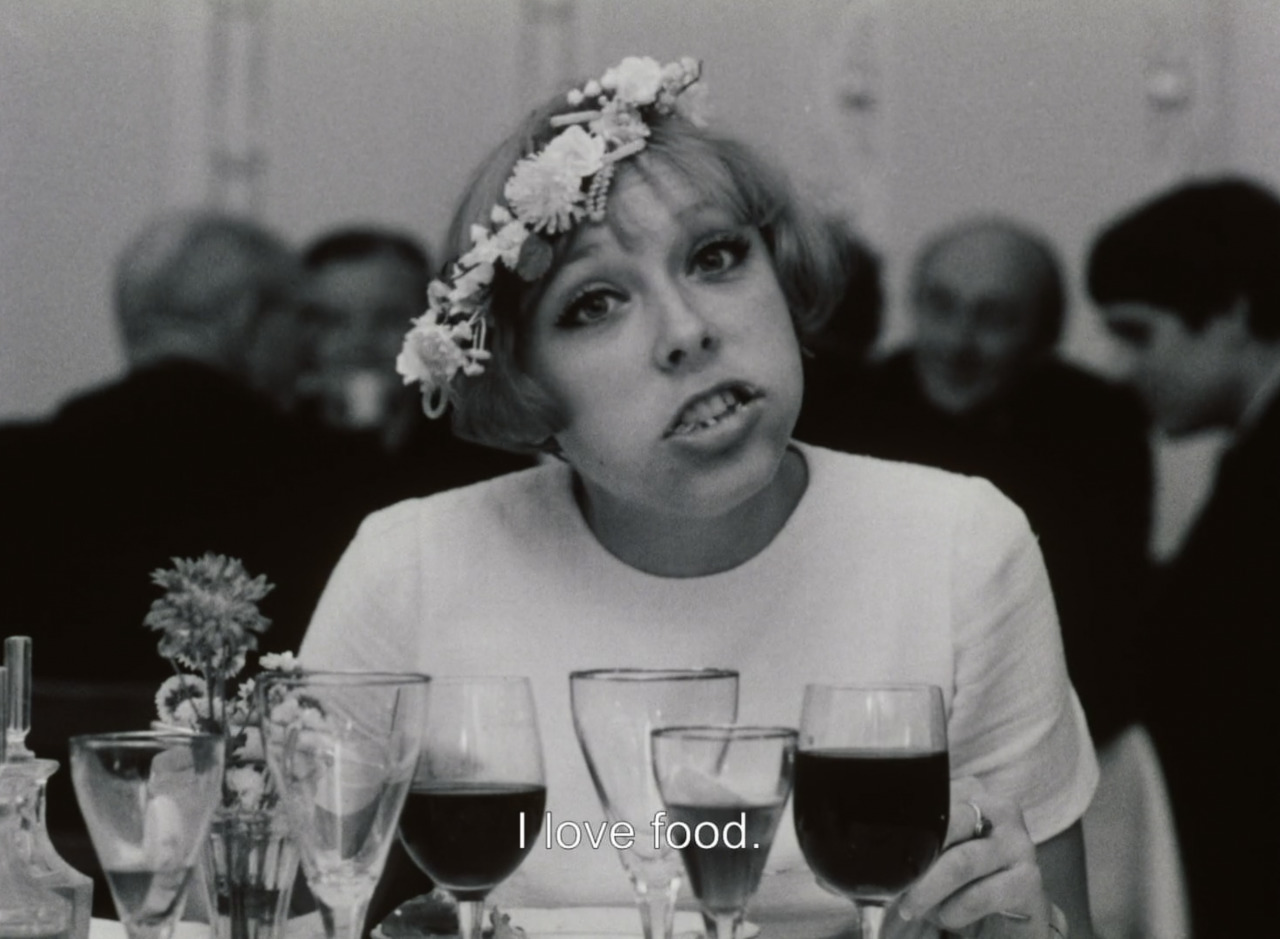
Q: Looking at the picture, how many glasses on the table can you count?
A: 6